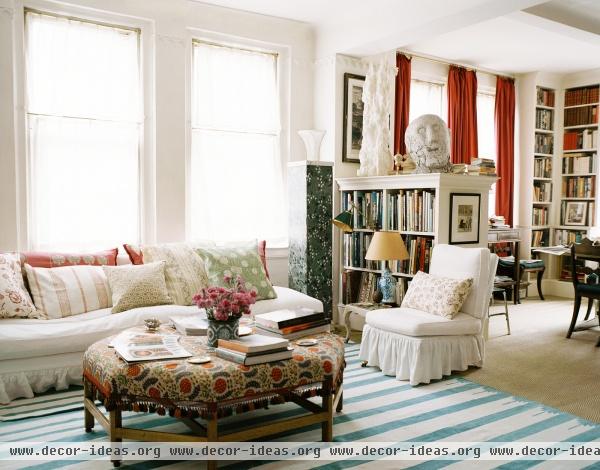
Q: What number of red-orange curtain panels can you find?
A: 3